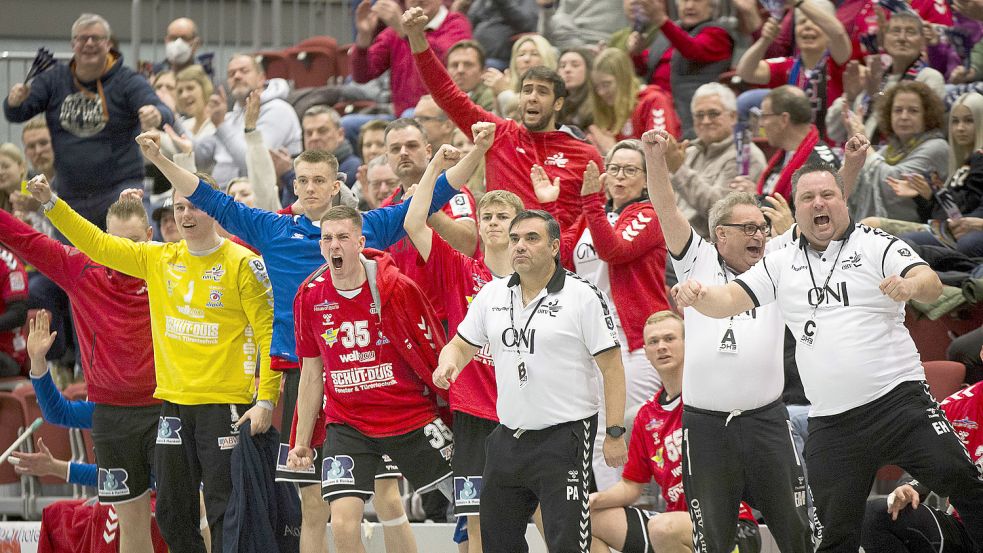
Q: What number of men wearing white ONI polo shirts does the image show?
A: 3